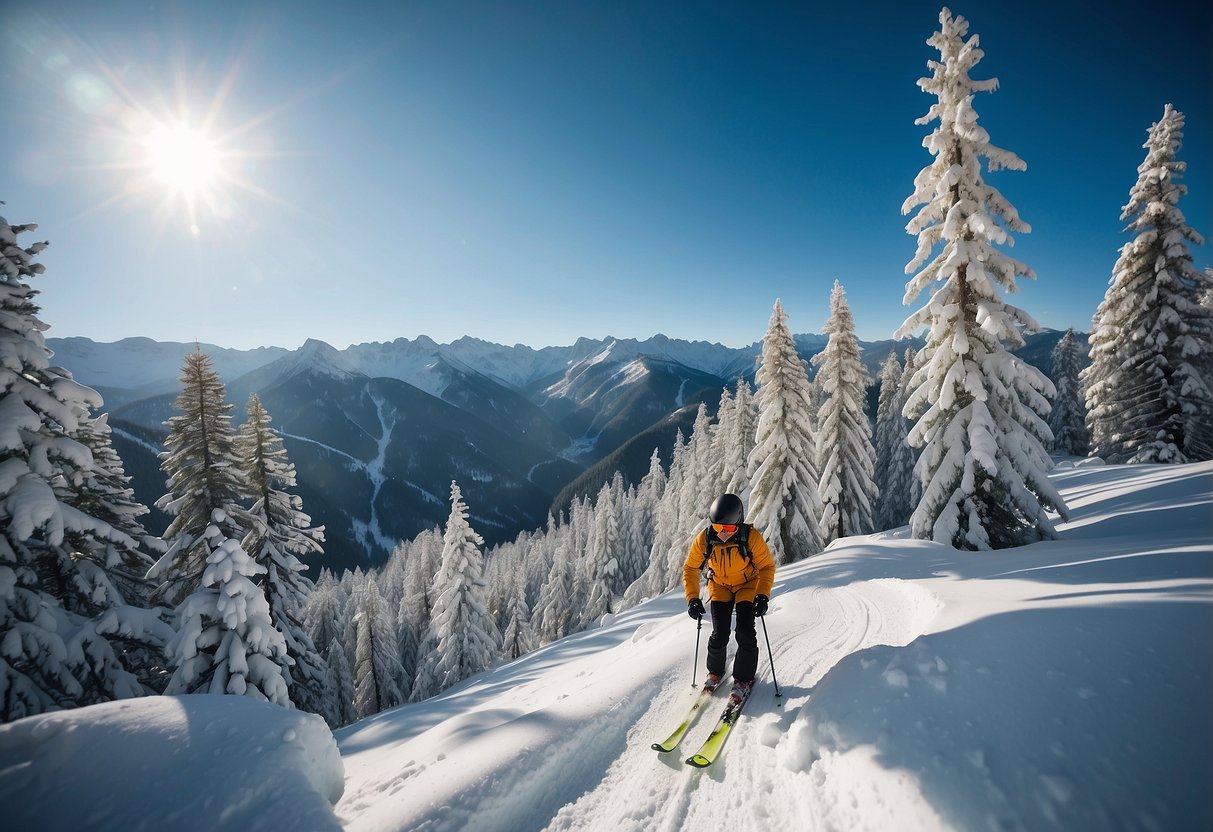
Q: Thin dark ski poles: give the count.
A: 2